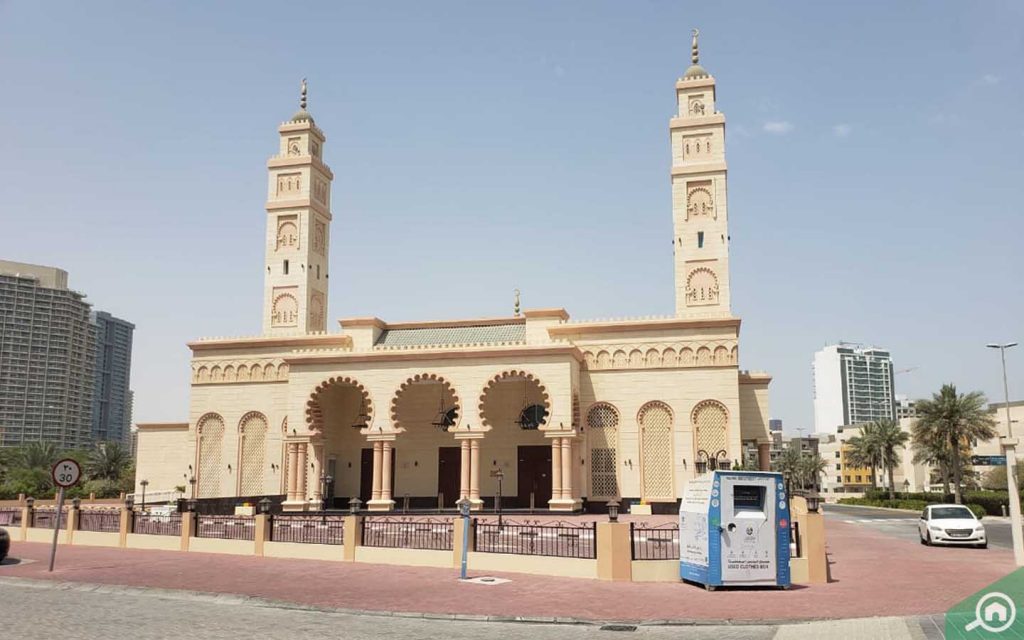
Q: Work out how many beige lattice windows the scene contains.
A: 5